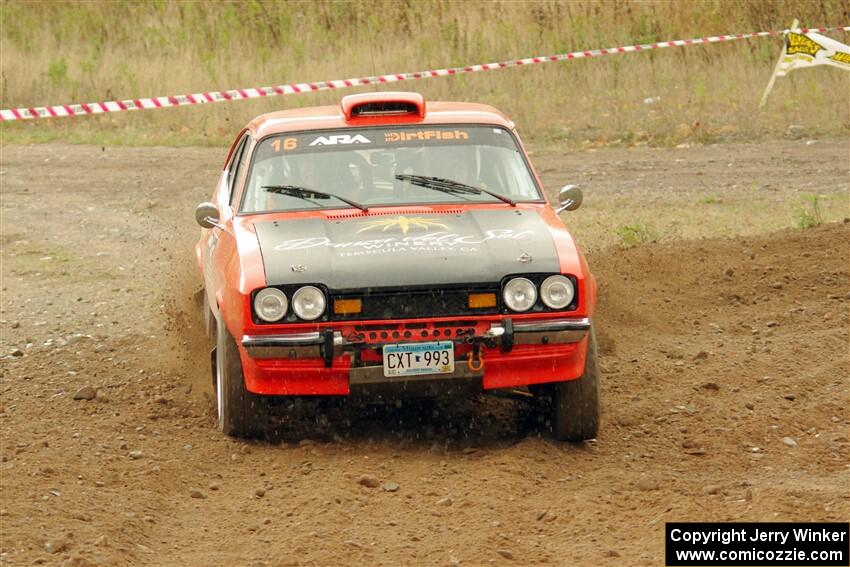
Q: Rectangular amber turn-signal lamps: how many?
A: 2